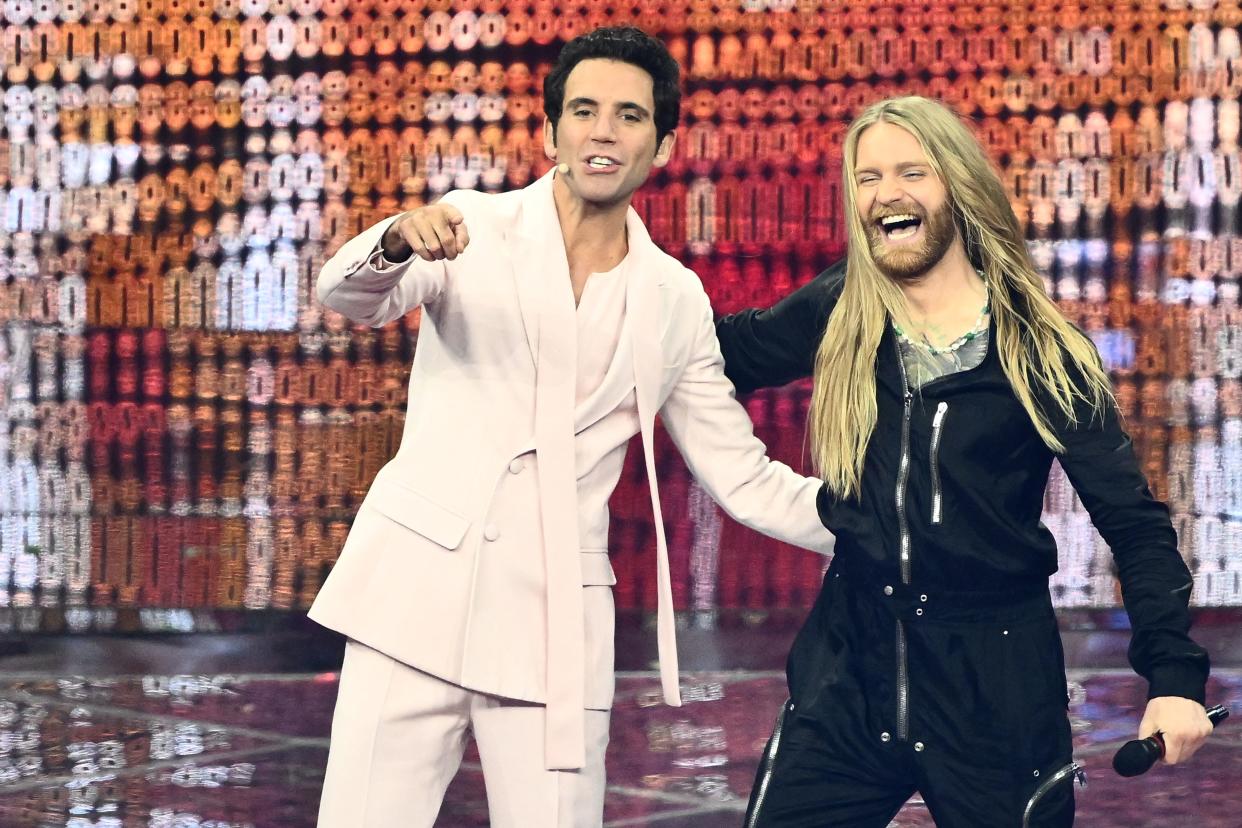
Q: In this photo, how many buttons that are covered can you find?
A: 2